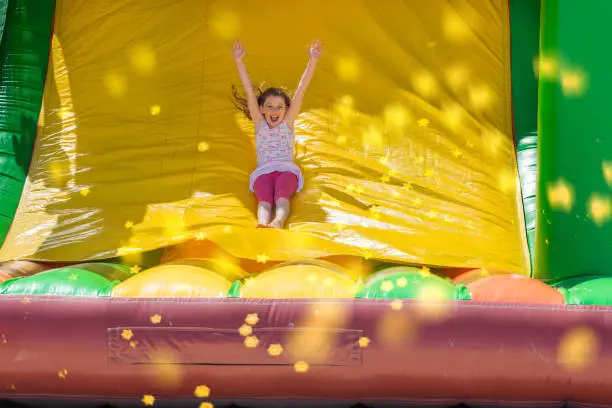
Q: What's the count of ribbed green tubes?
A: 2